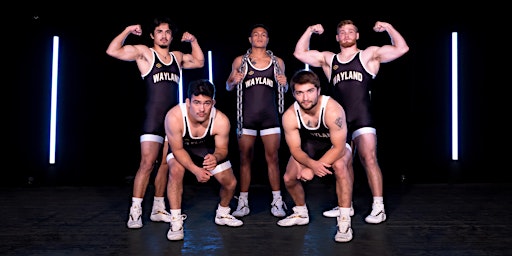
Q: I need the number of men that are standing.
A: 3